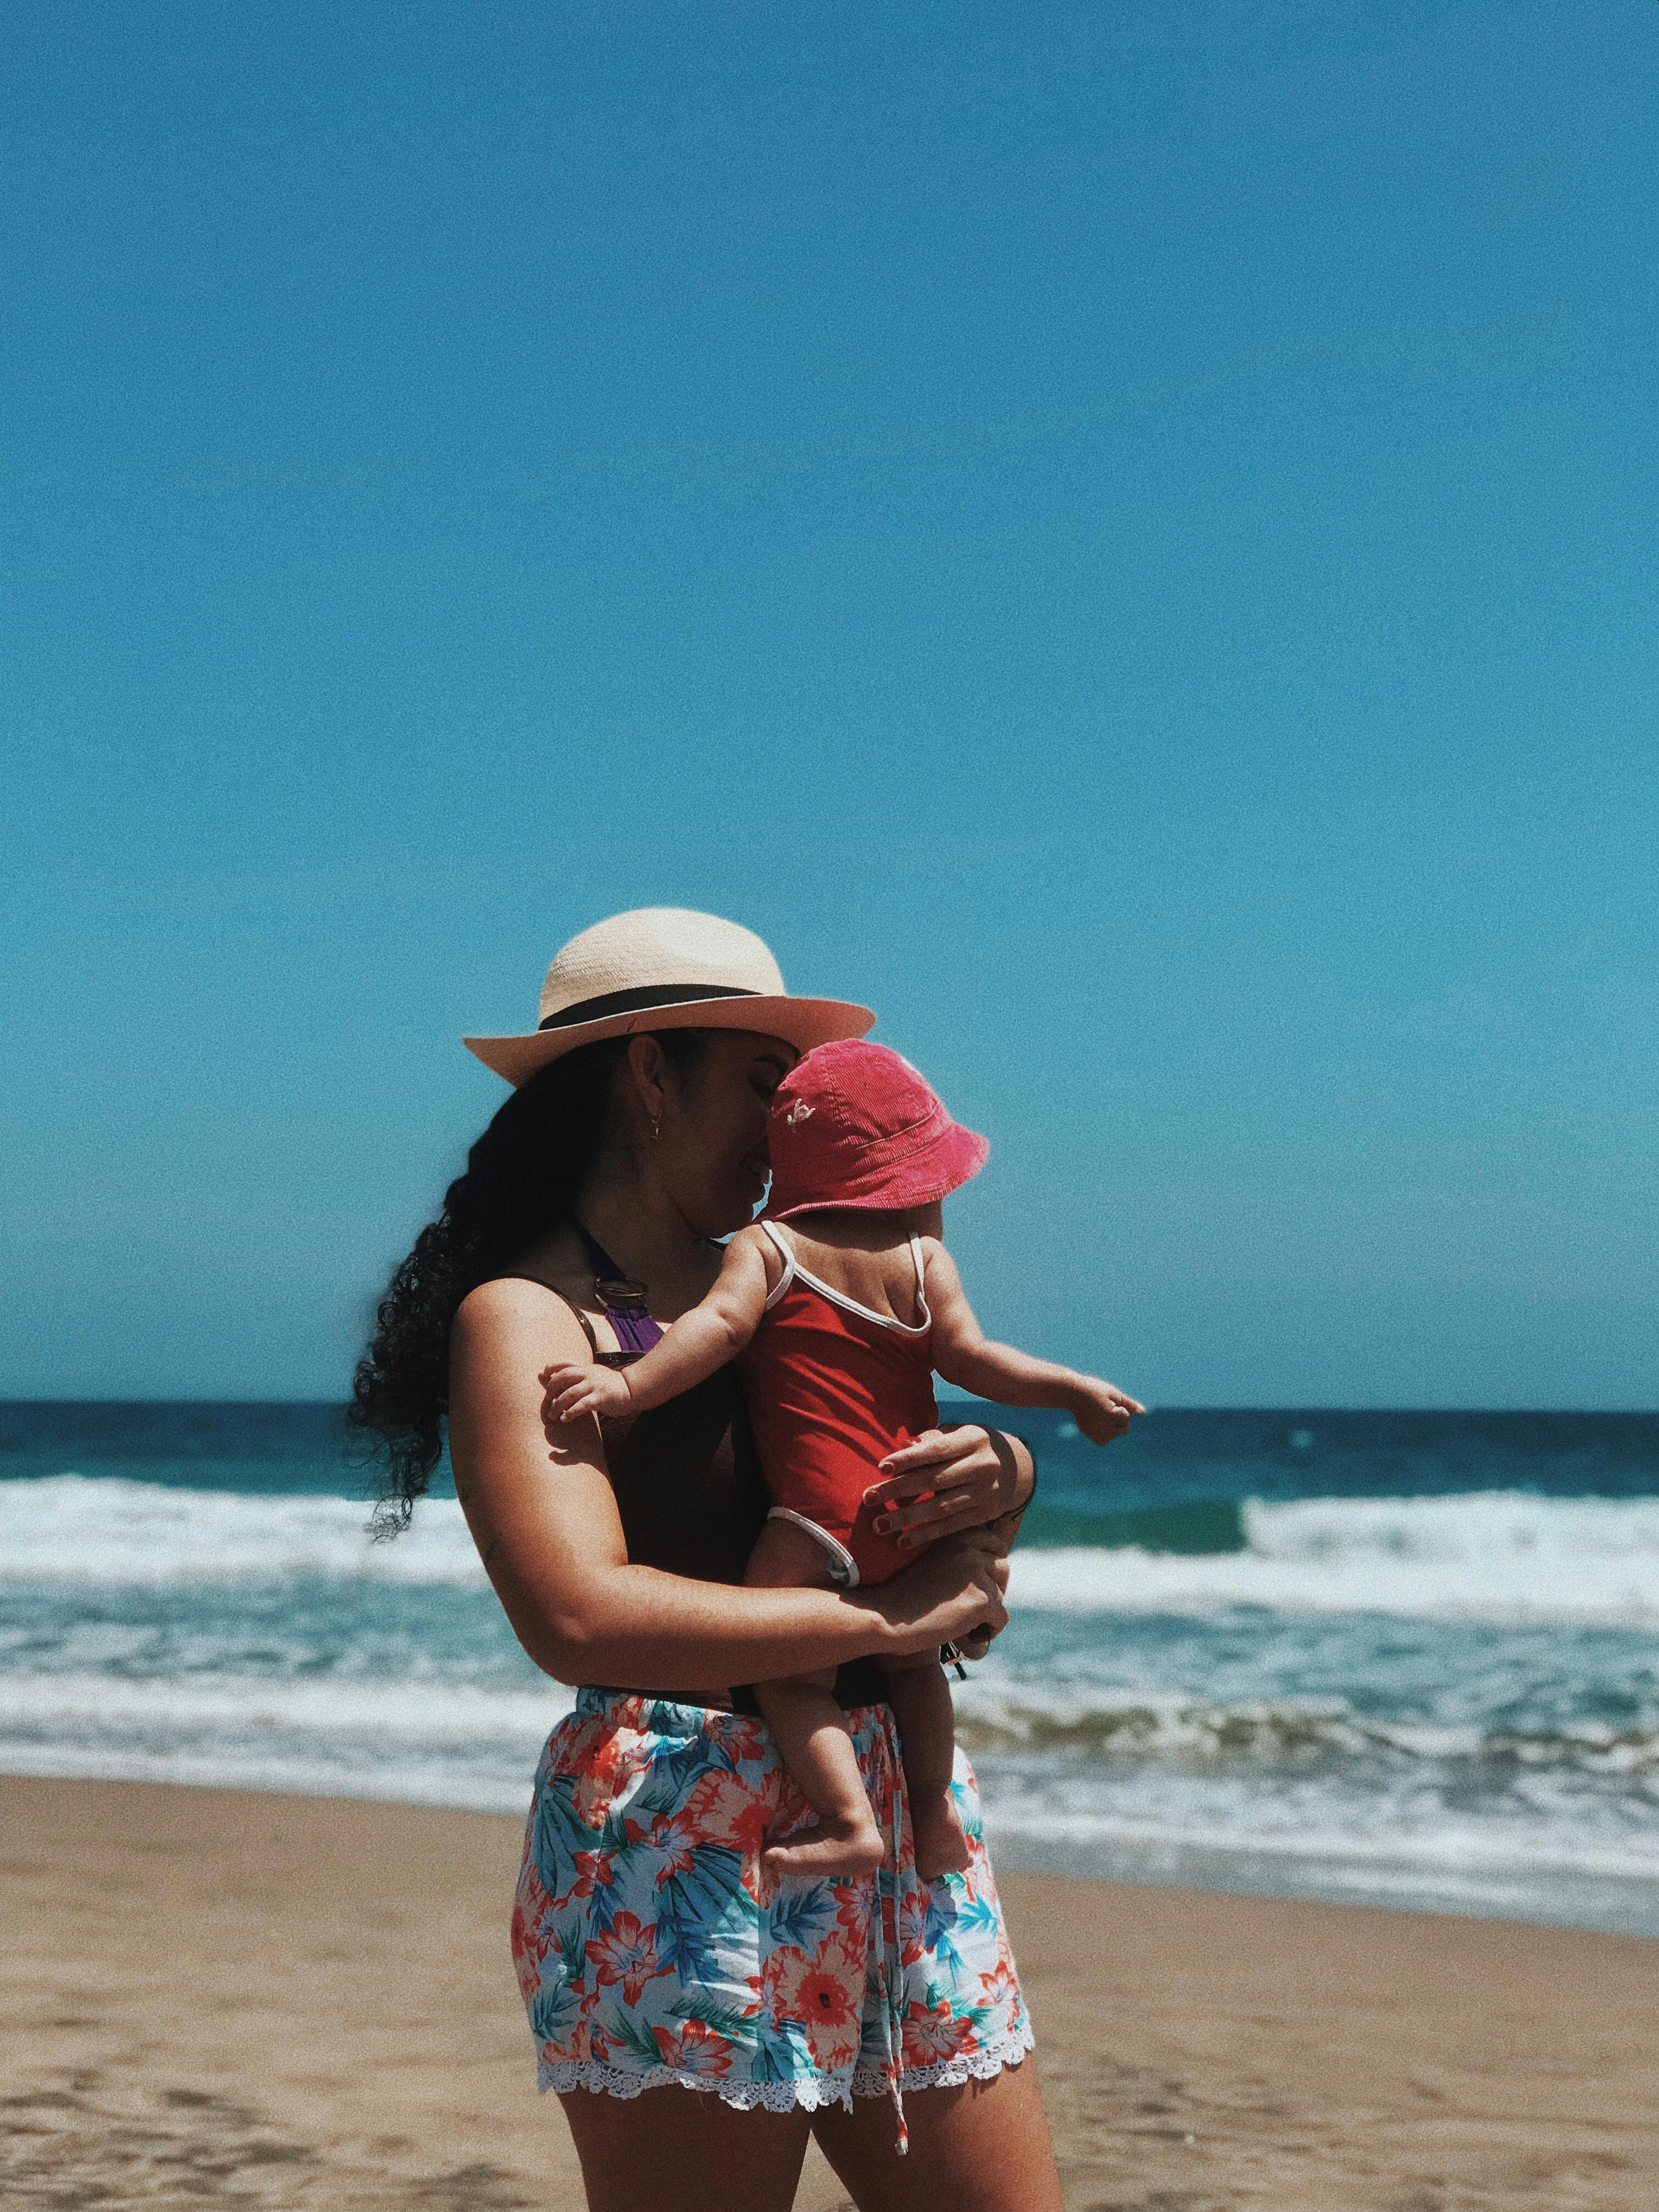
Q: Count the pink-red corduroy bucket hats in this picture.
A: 1